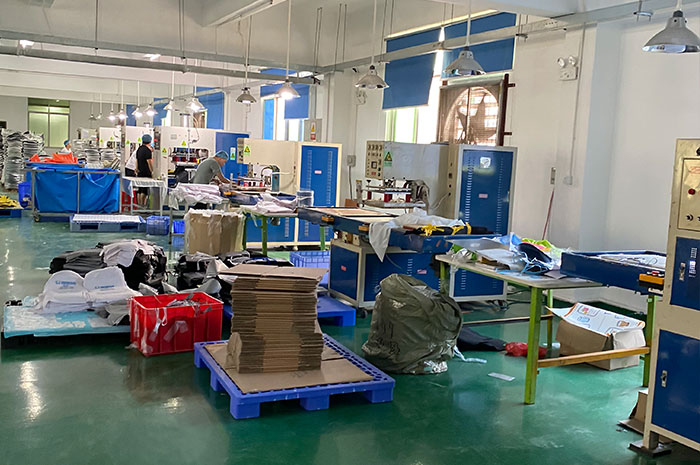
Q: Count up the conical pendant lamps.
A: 13